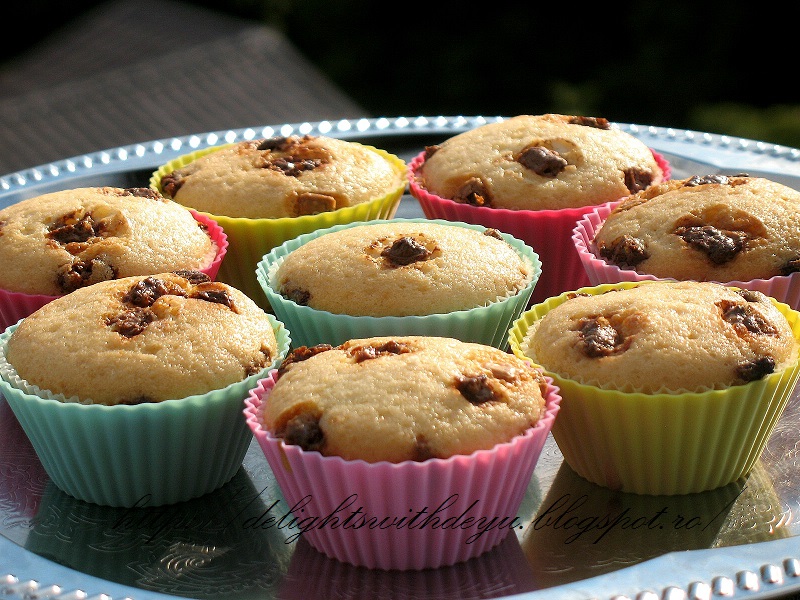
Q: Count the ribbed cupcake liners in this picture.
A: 8